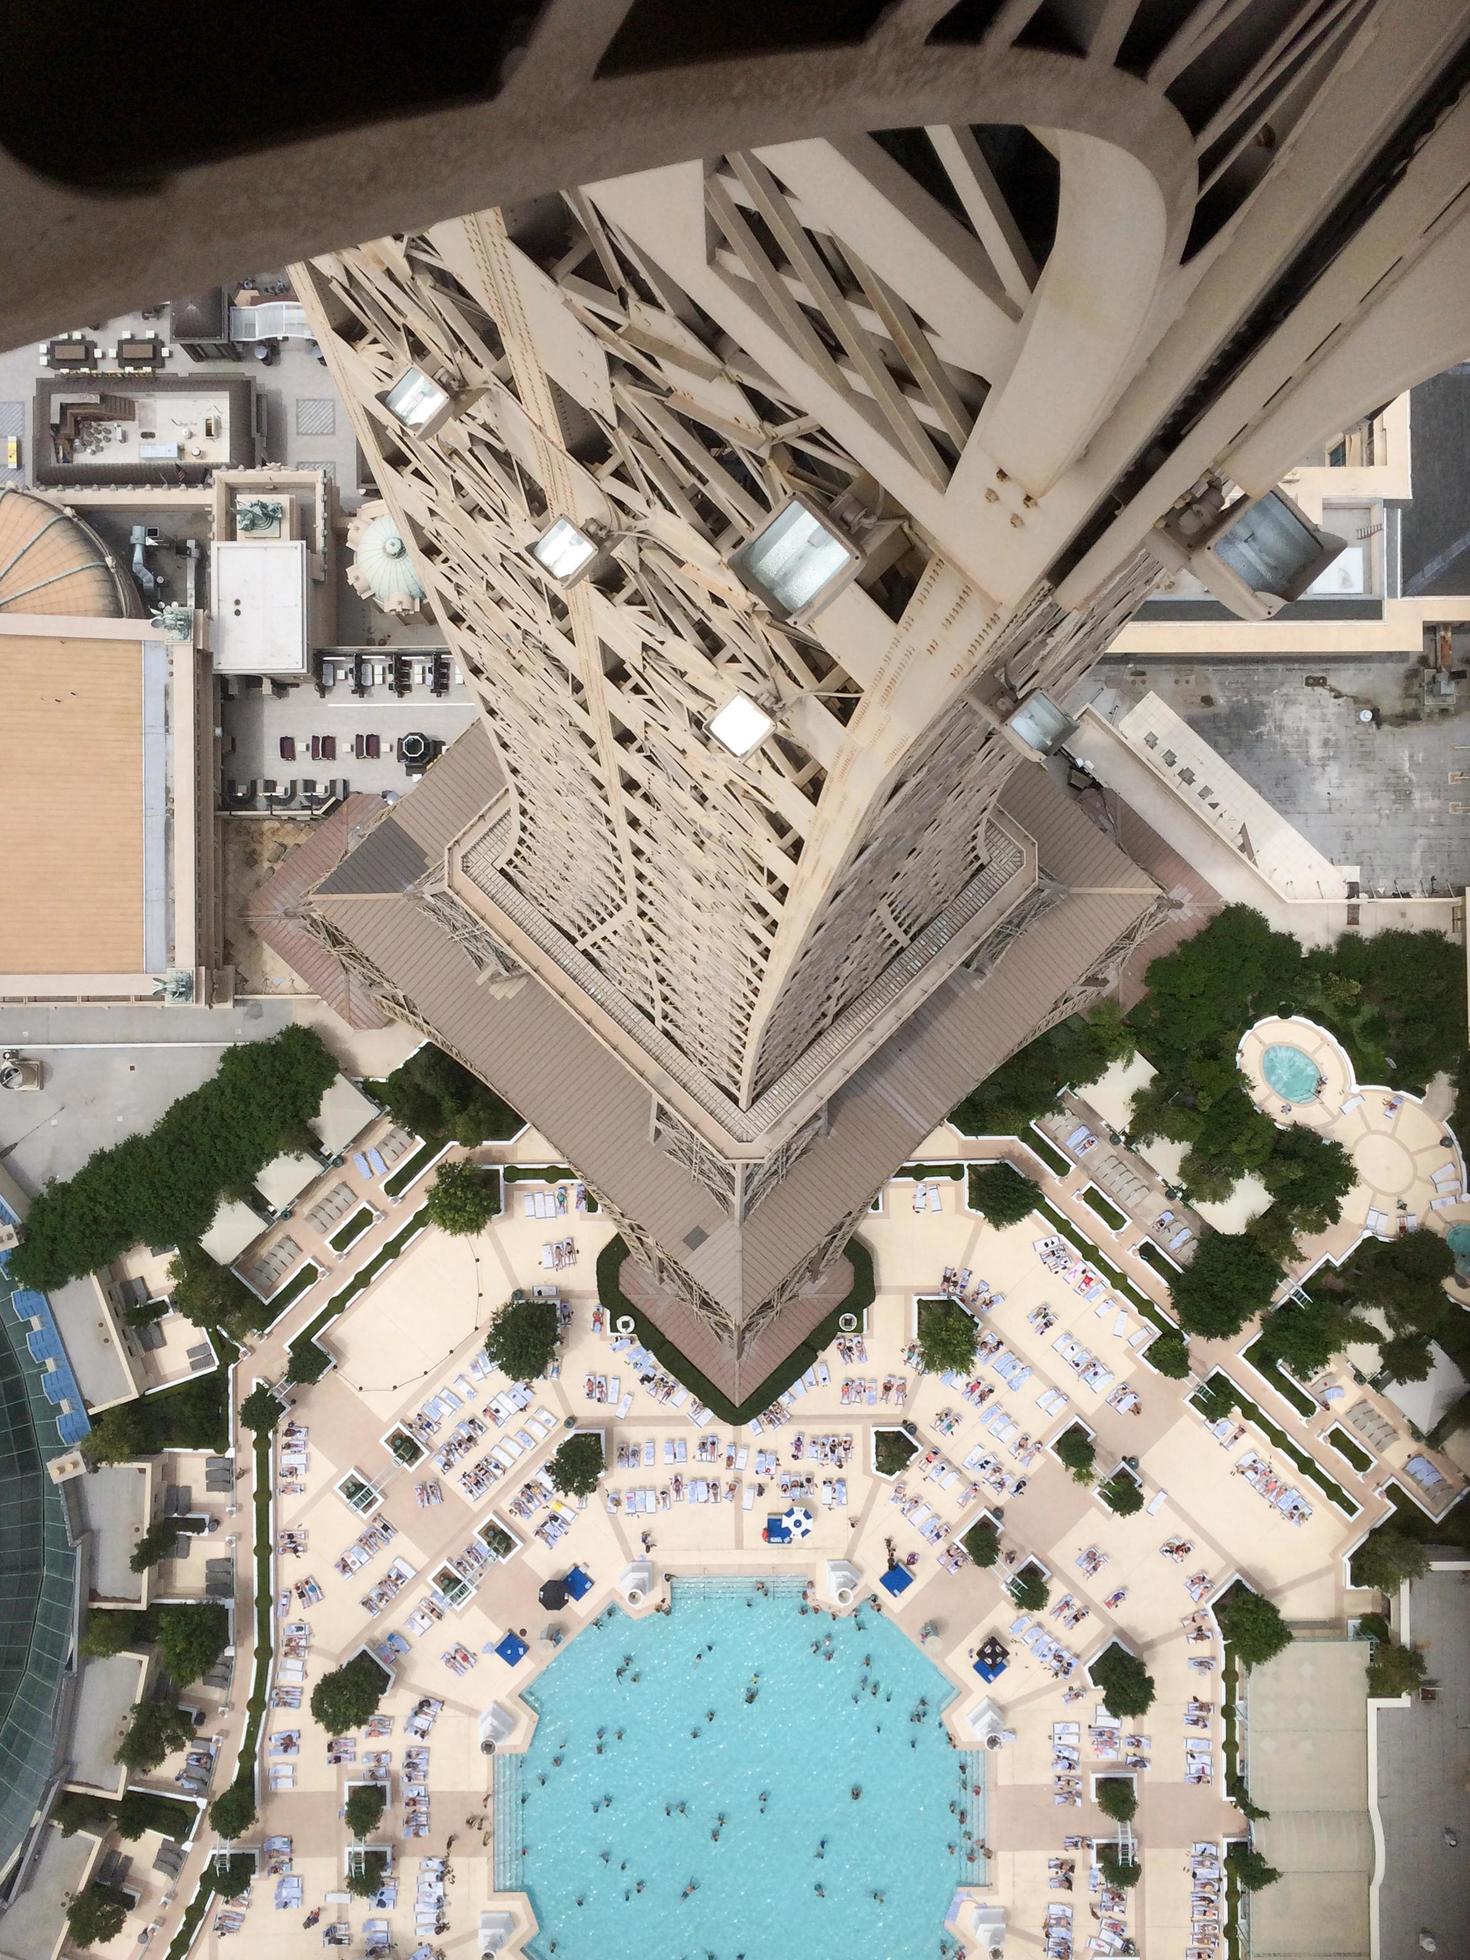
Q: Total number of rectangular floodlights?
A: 6